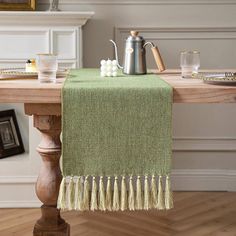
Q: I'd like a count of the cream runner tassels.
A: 15